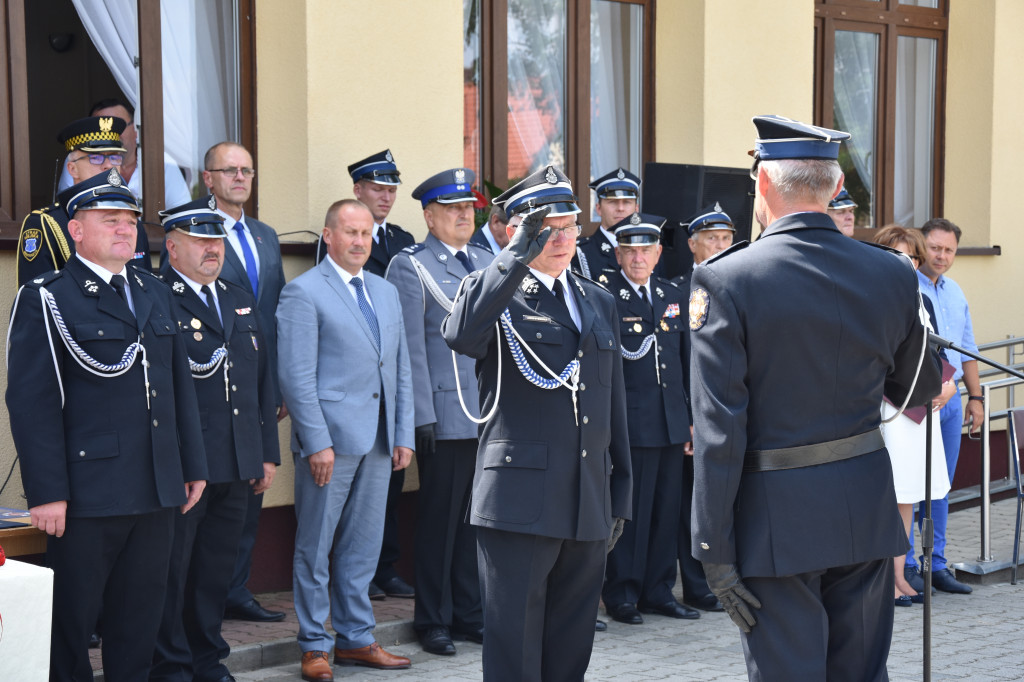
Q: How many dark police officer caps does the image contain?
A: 11